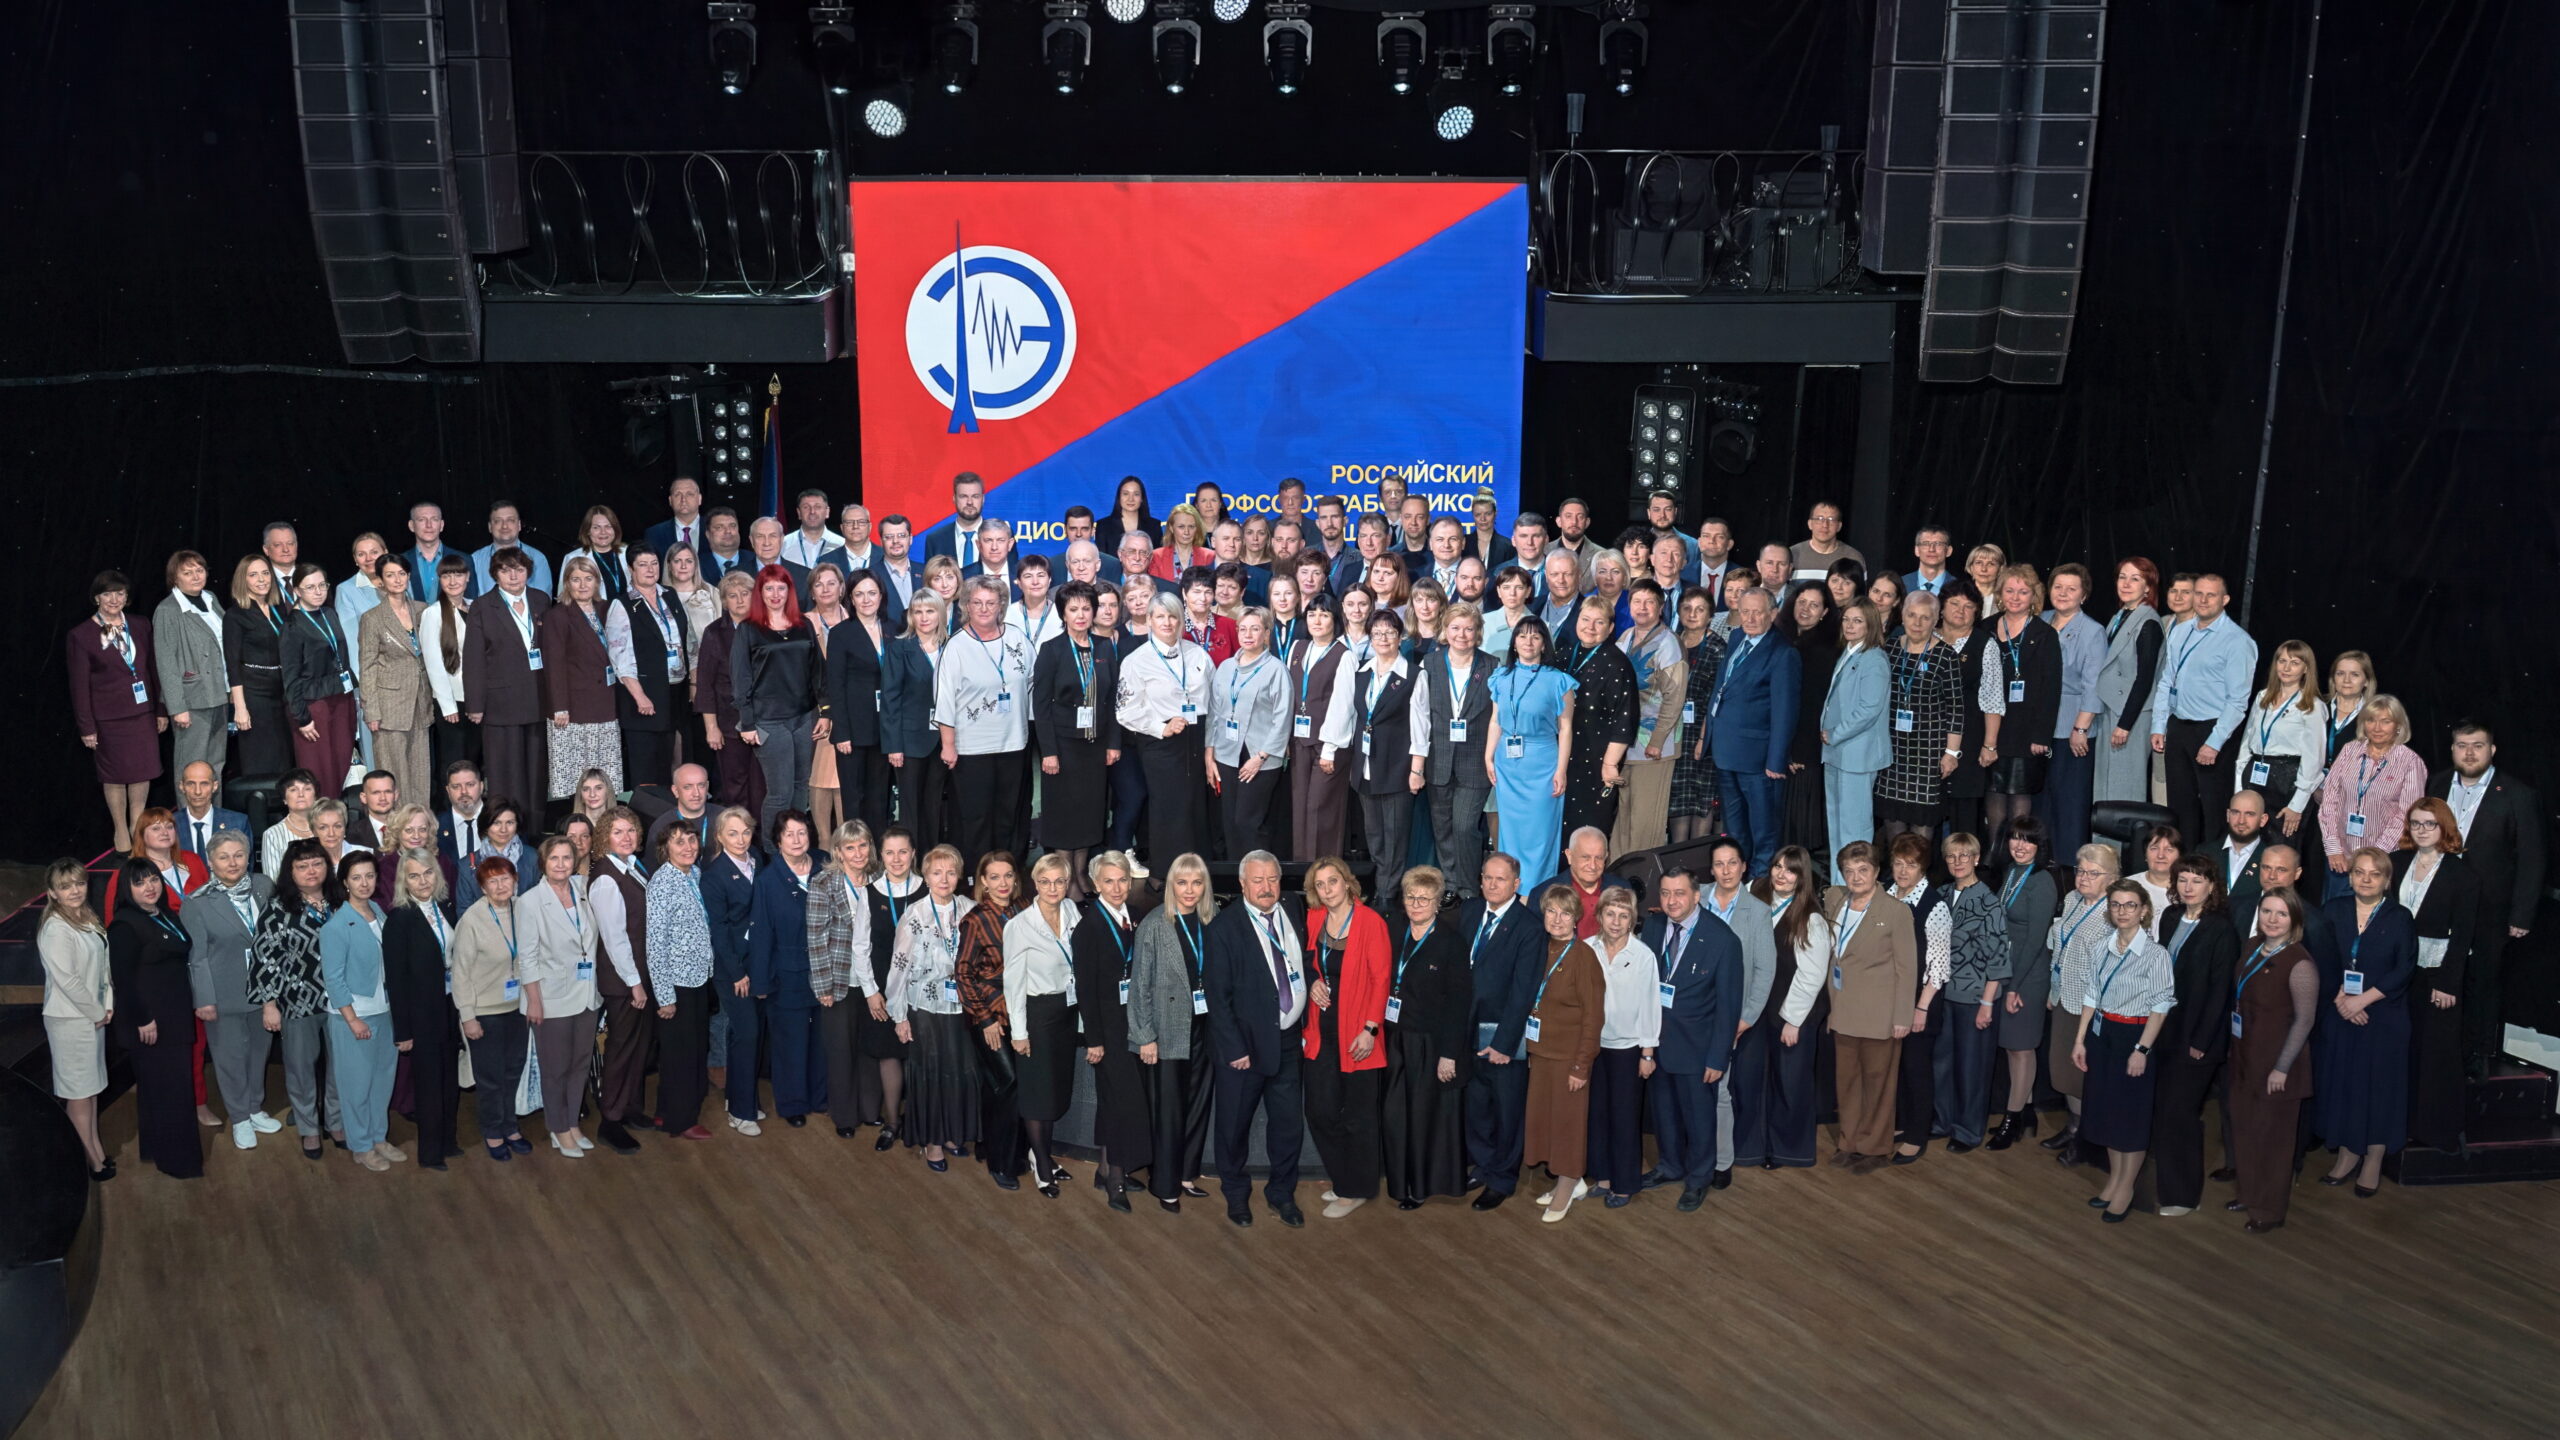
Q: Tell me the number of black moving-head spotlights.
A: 9